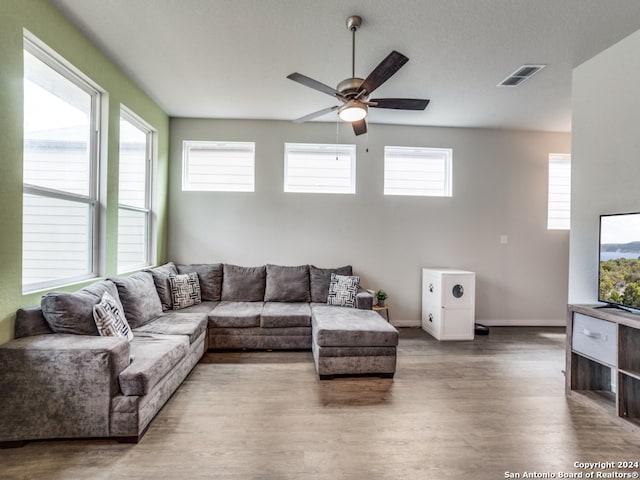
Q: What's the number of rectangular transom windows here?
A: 3